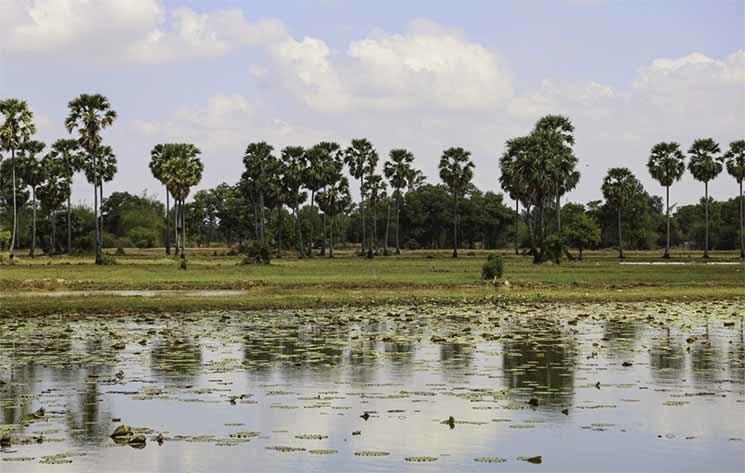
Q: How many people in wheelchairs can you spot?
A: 0